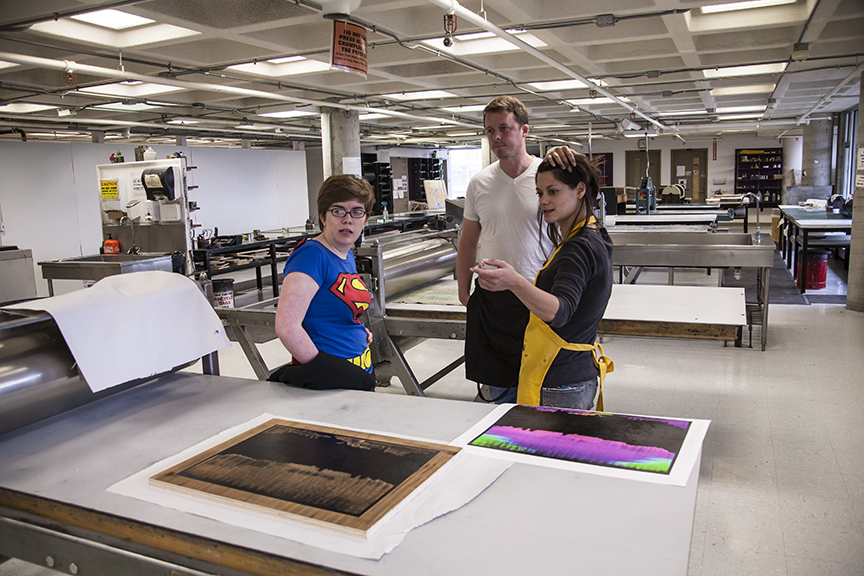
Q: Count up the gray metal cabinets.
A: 1